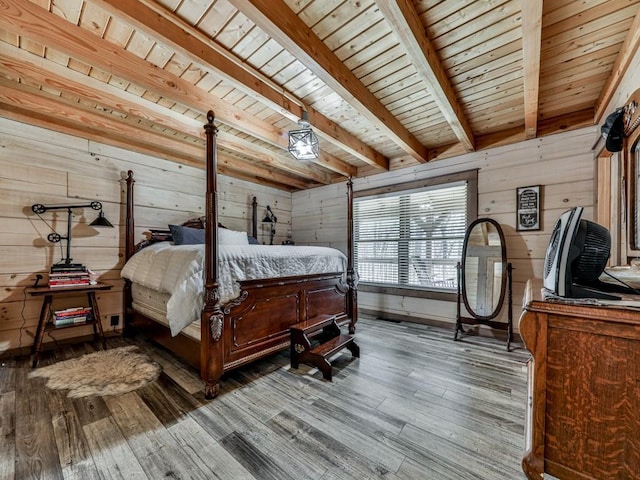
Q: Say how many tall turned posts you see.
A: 4